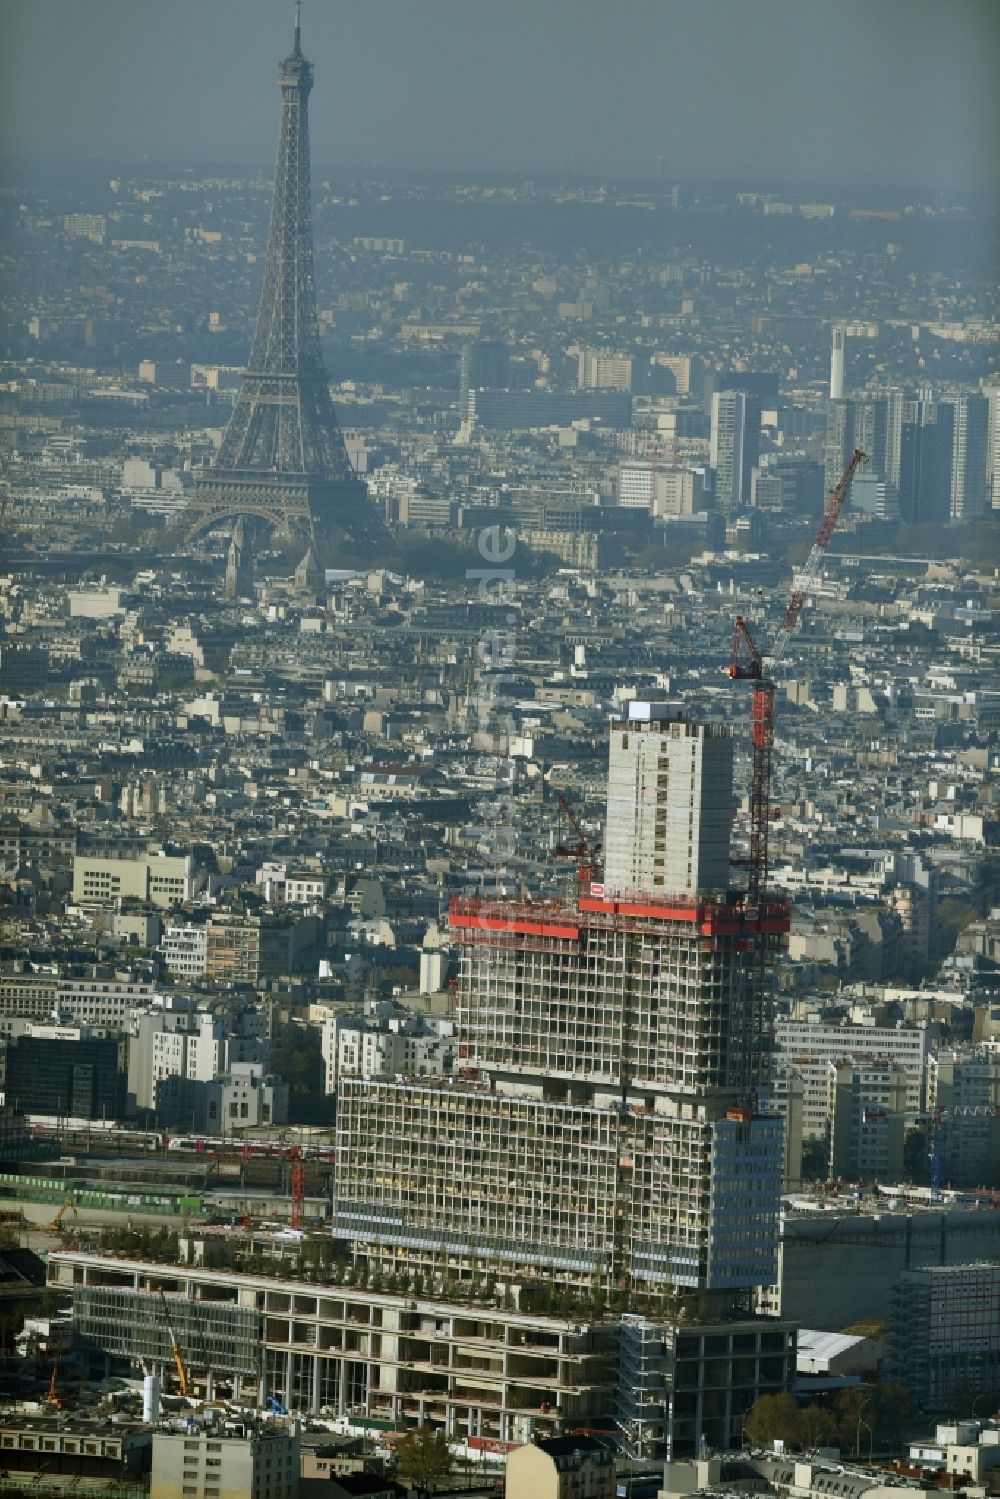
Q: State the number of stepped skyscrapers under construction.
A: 1